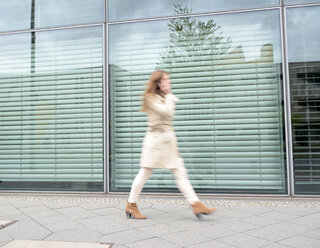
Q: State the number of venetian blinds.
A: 3